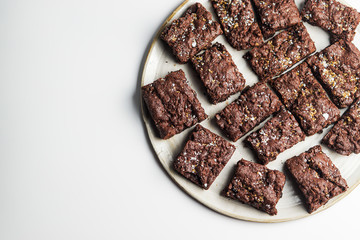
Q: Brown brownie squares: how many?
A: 15